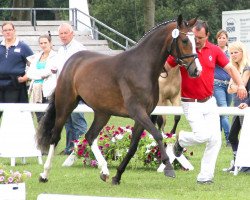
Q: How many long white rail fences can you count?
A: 1